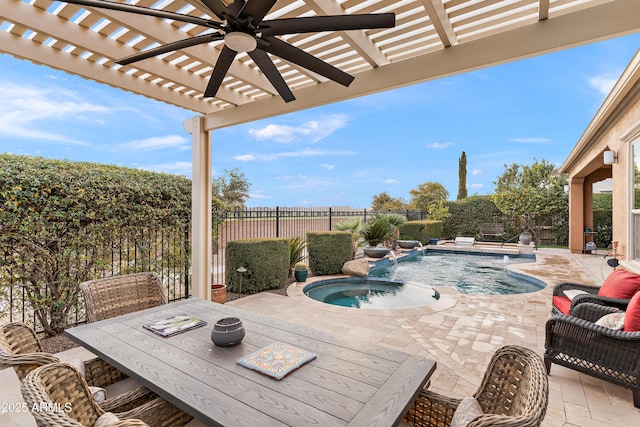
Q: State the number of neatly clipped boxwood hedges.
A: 3